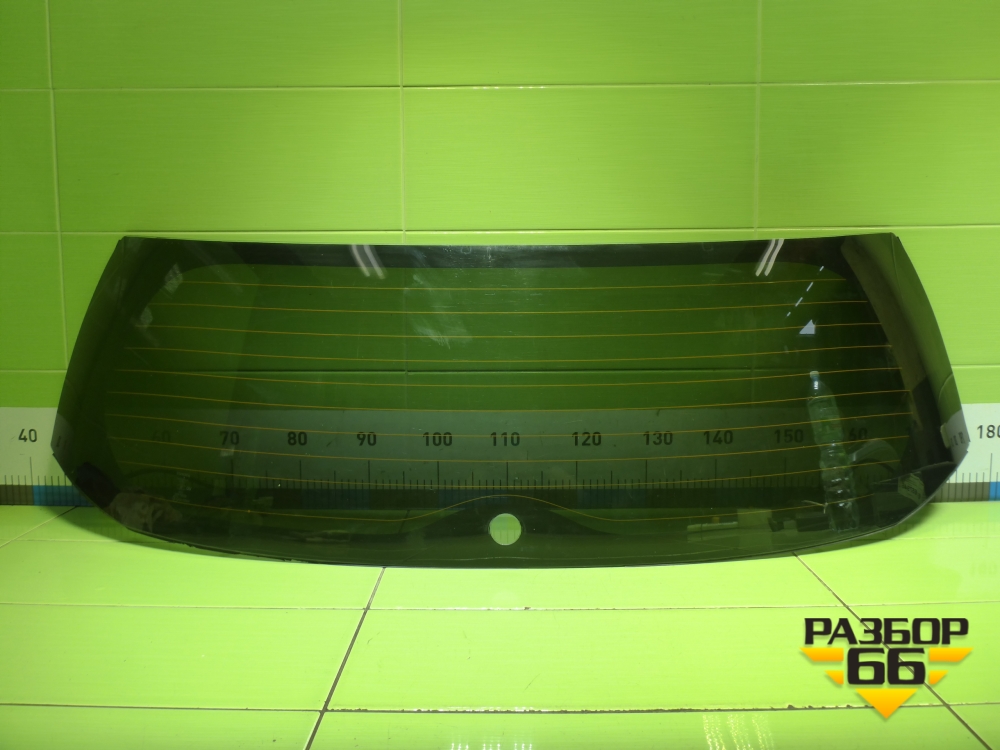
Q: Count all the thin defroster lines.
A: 10